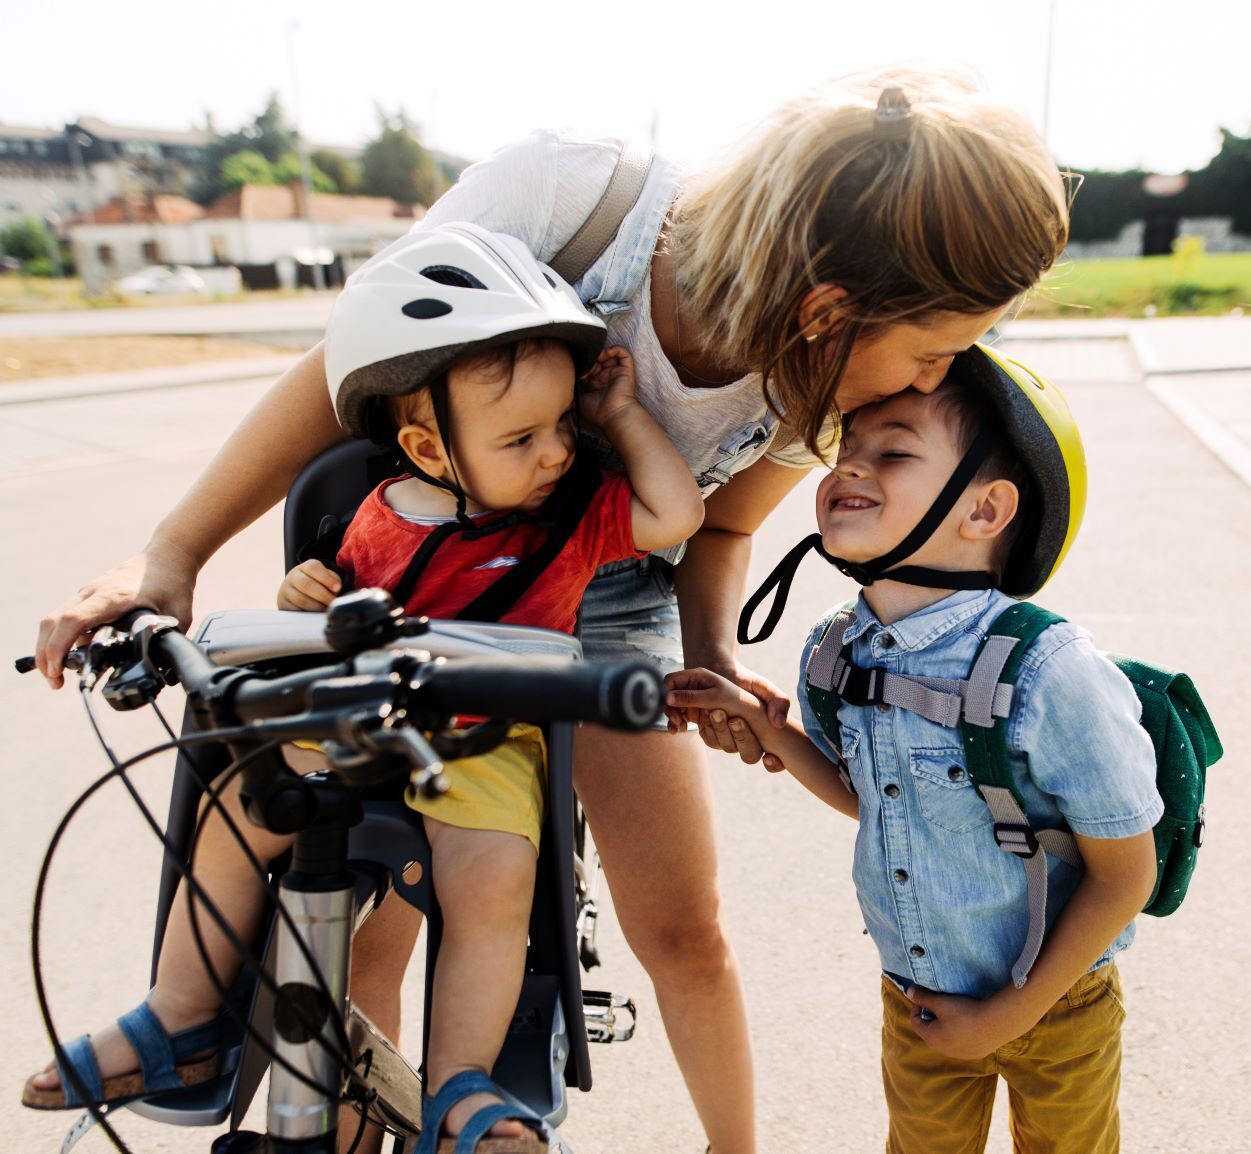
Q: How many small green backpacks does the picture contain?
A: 1